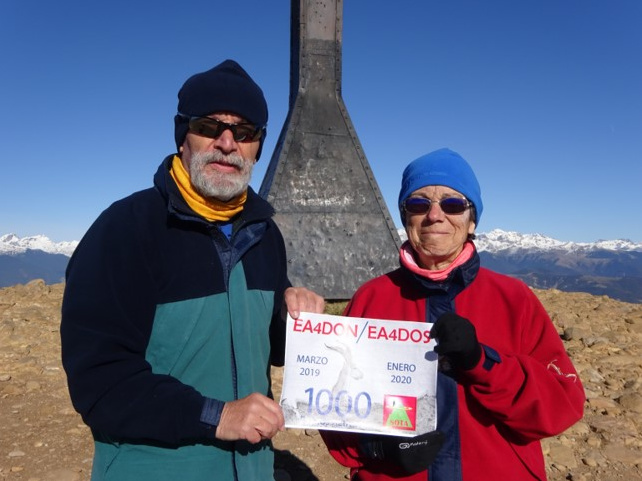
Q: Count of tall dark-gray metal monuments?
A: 1